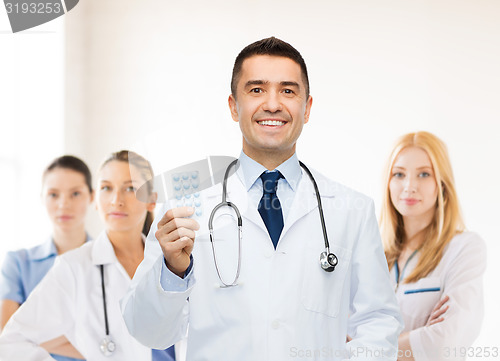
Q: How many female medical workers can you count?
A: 3